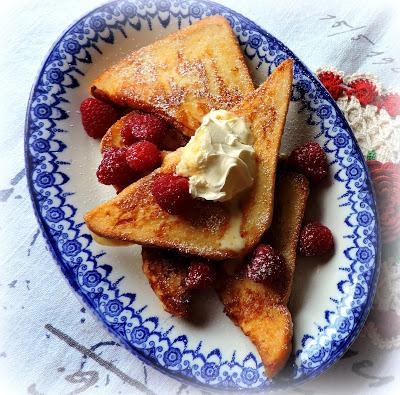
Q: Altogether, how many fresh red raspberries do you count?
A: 9